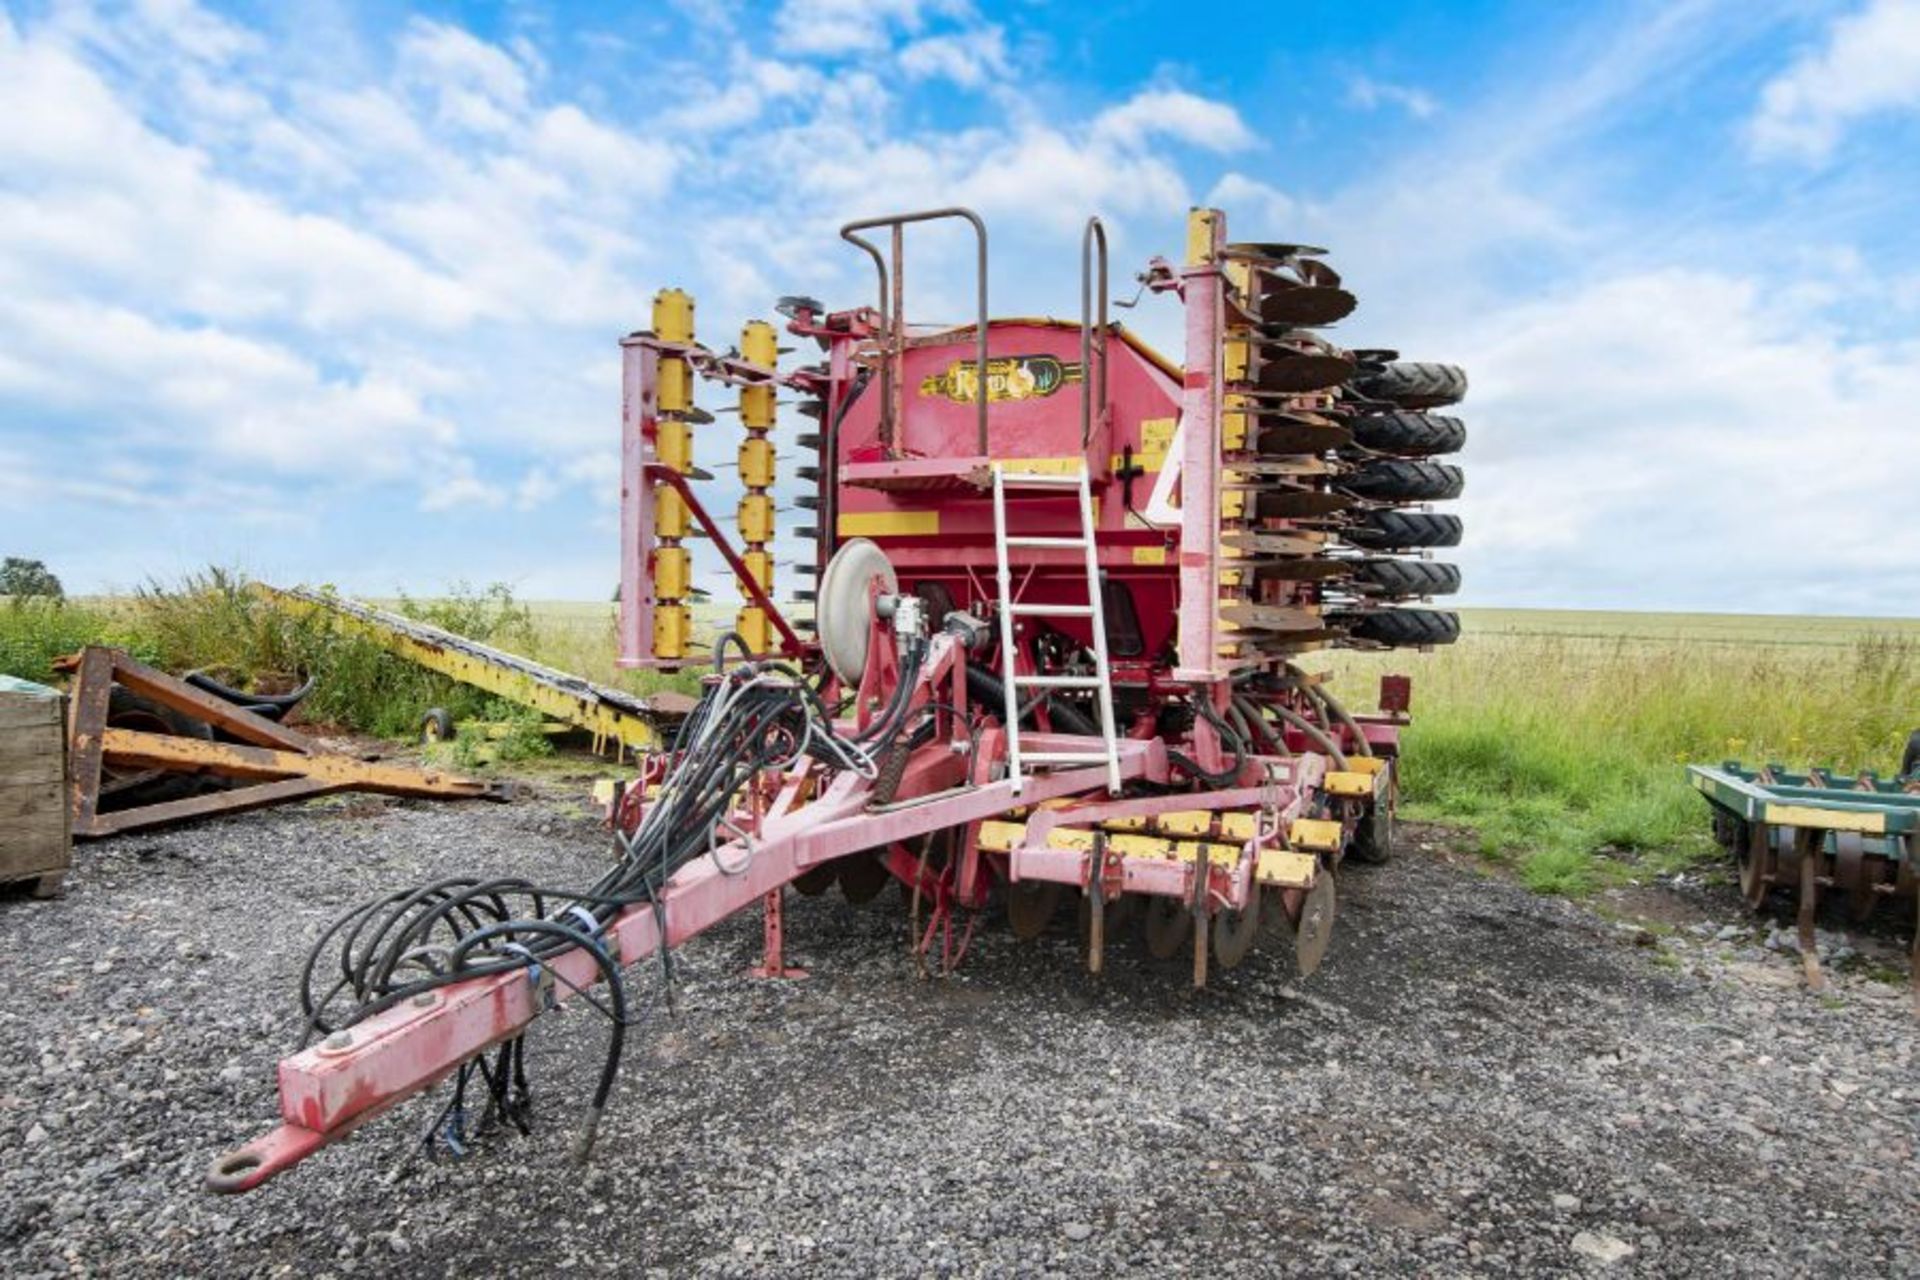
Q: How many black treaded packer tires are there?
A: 6